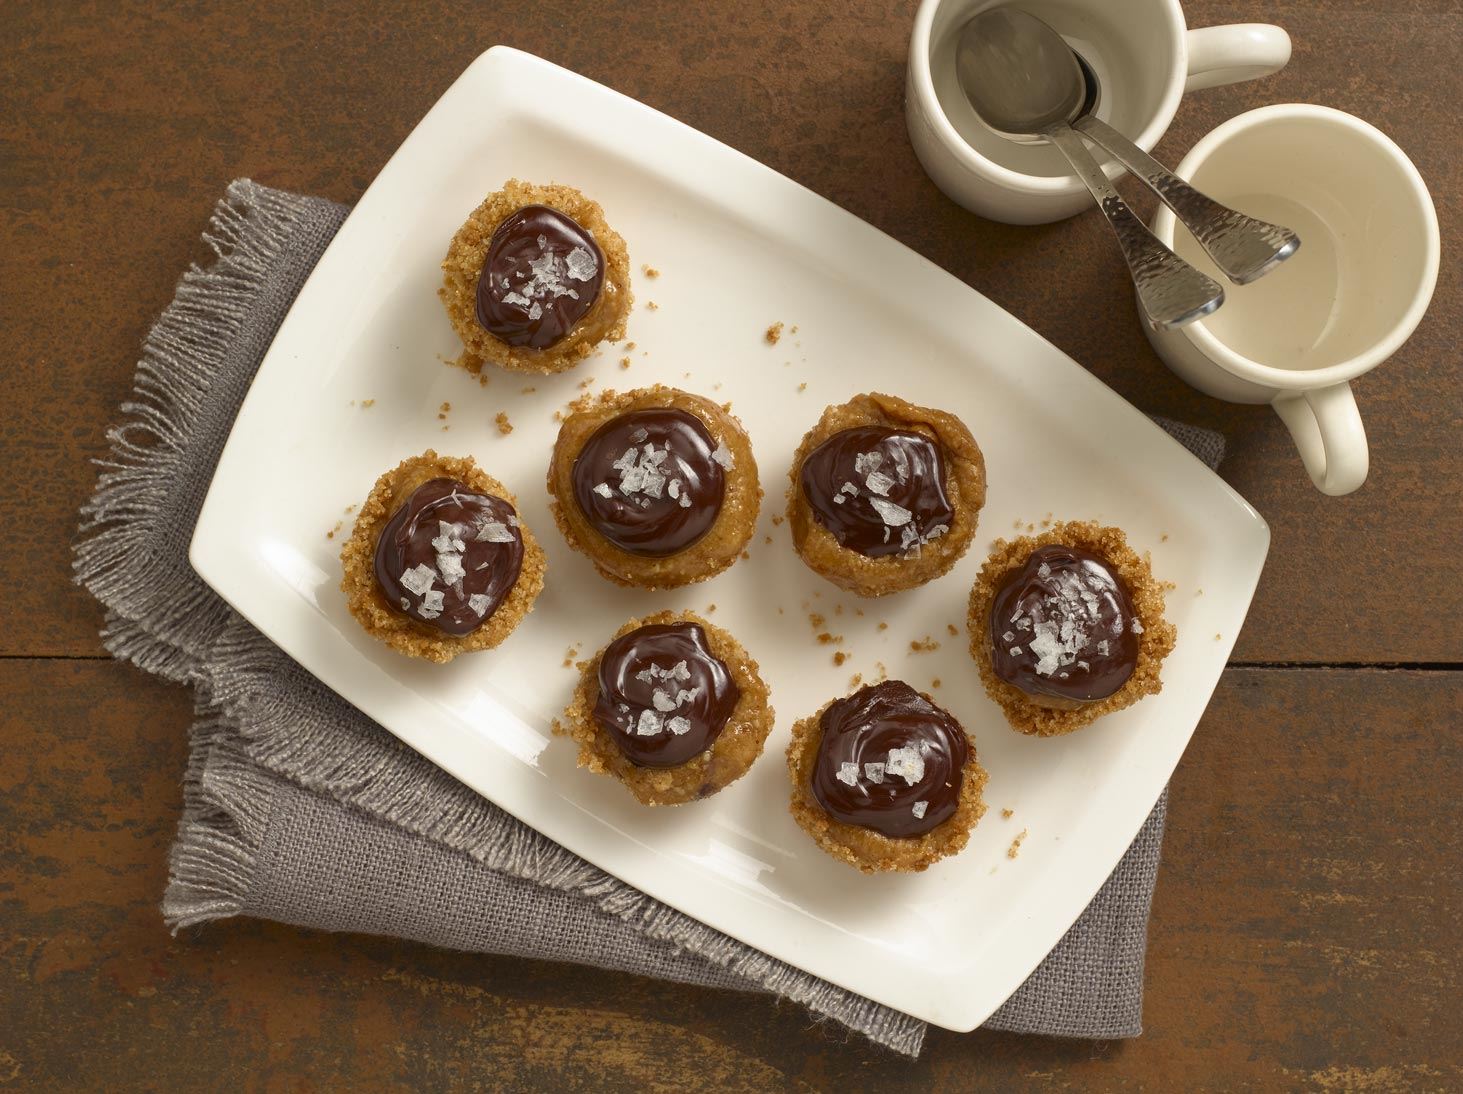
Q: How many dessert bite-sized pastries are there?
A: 7